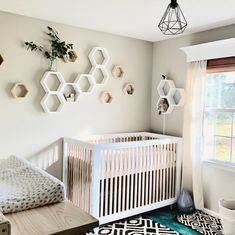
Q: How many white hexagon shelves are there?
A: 9